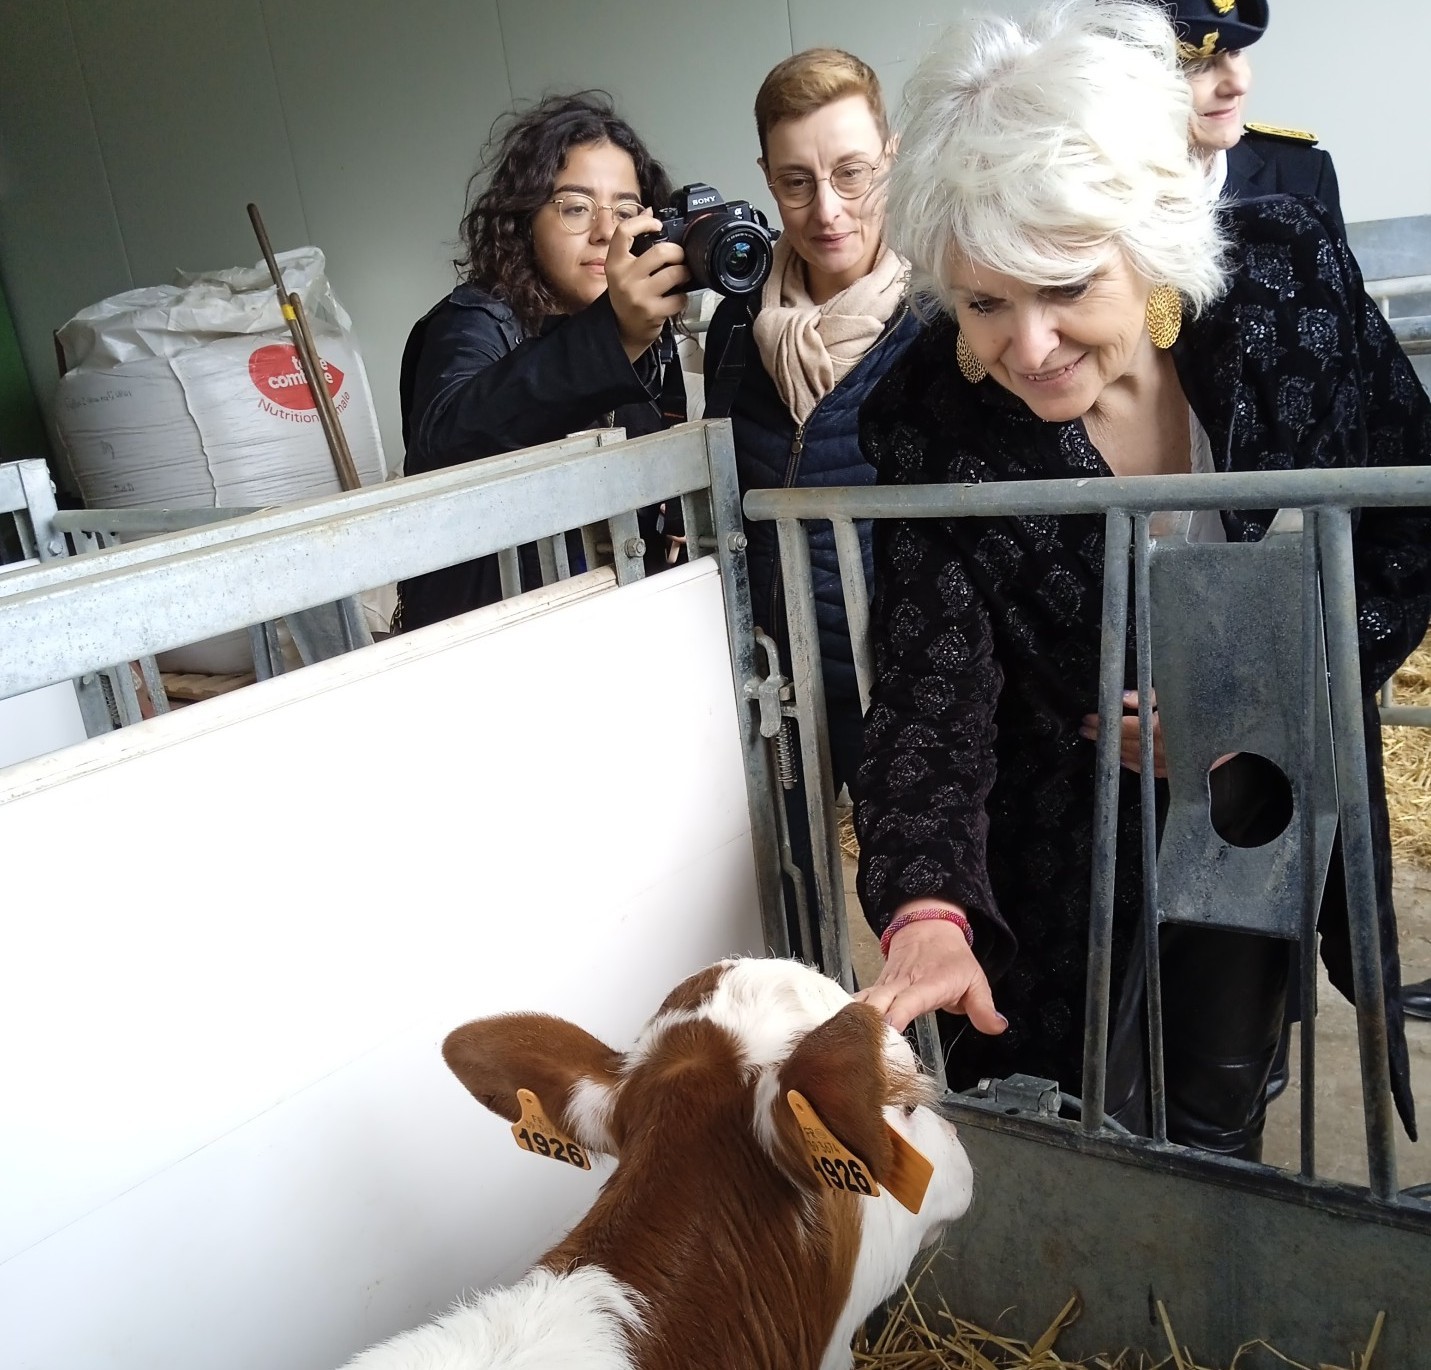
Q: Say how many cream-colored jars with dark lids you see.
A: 0